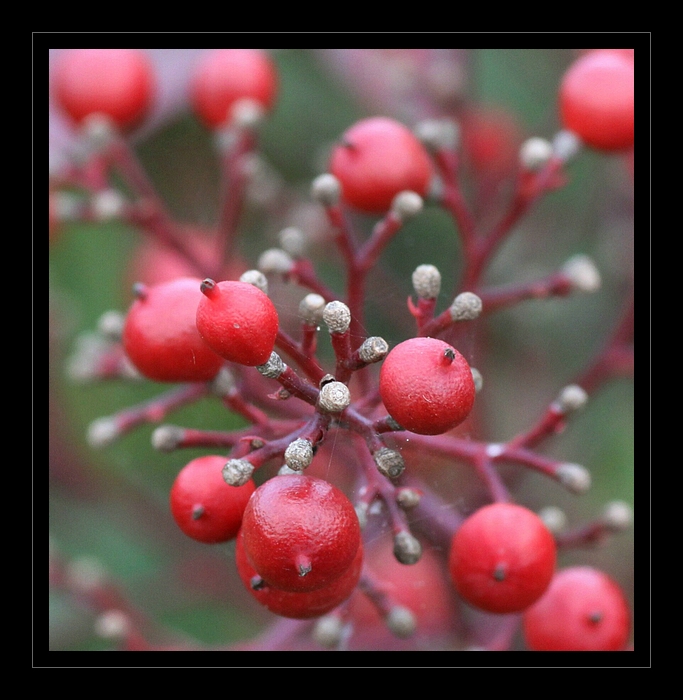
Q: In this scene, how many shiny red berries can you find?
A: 12